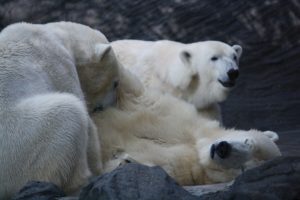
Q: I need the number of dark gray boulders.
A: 3